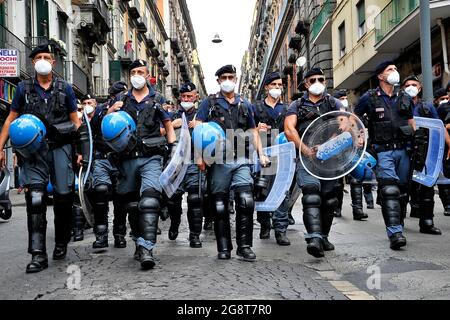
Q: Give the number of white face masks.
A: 11